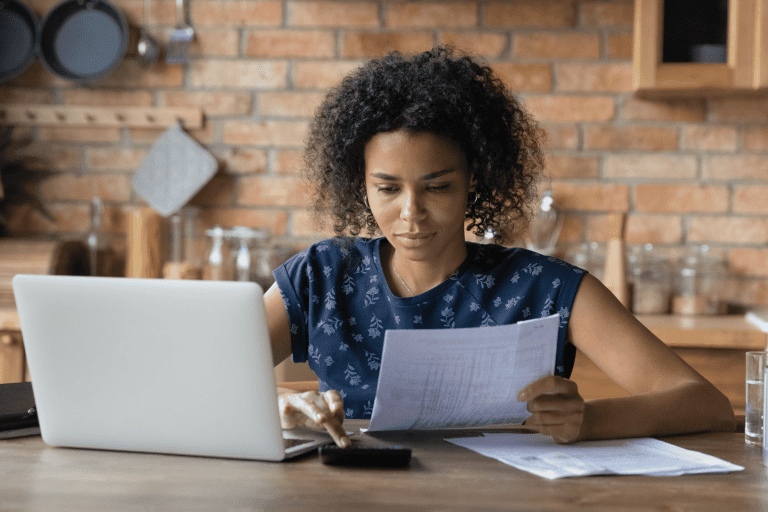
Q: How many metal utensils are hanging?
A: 2